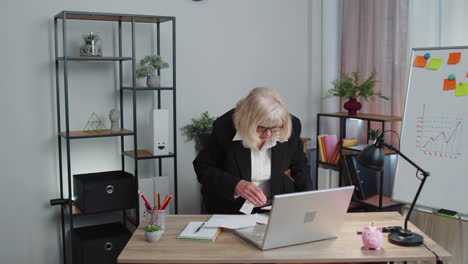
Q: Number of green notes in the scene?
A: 2